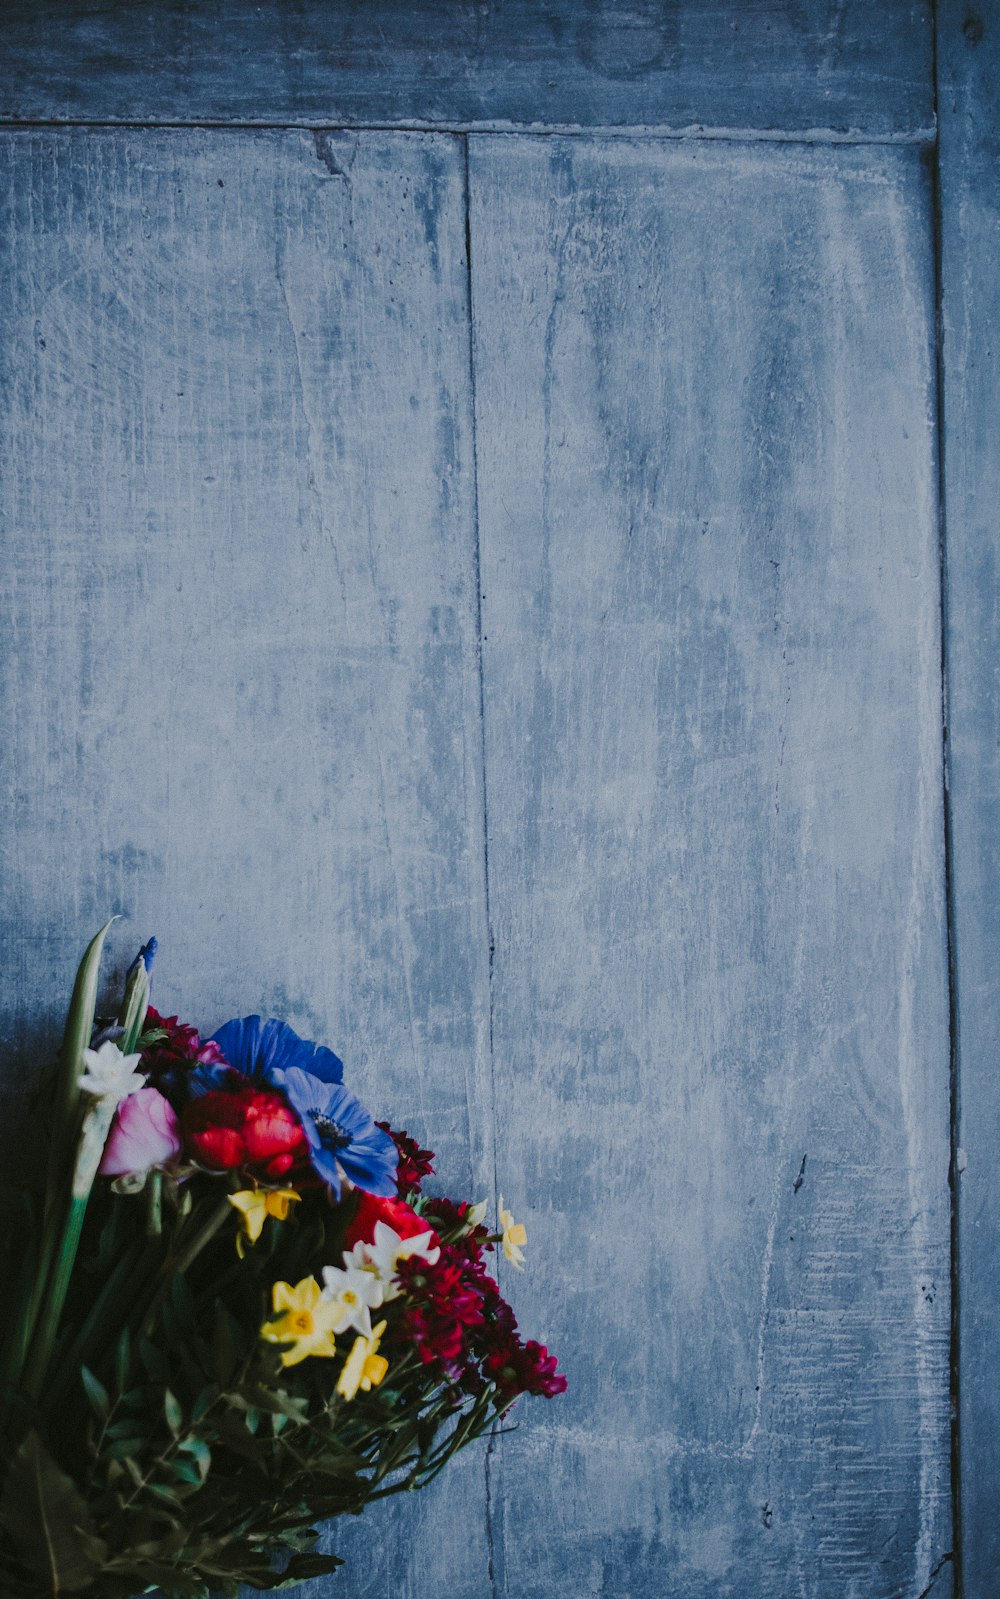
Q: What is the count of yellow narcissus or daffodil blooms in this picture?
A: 4